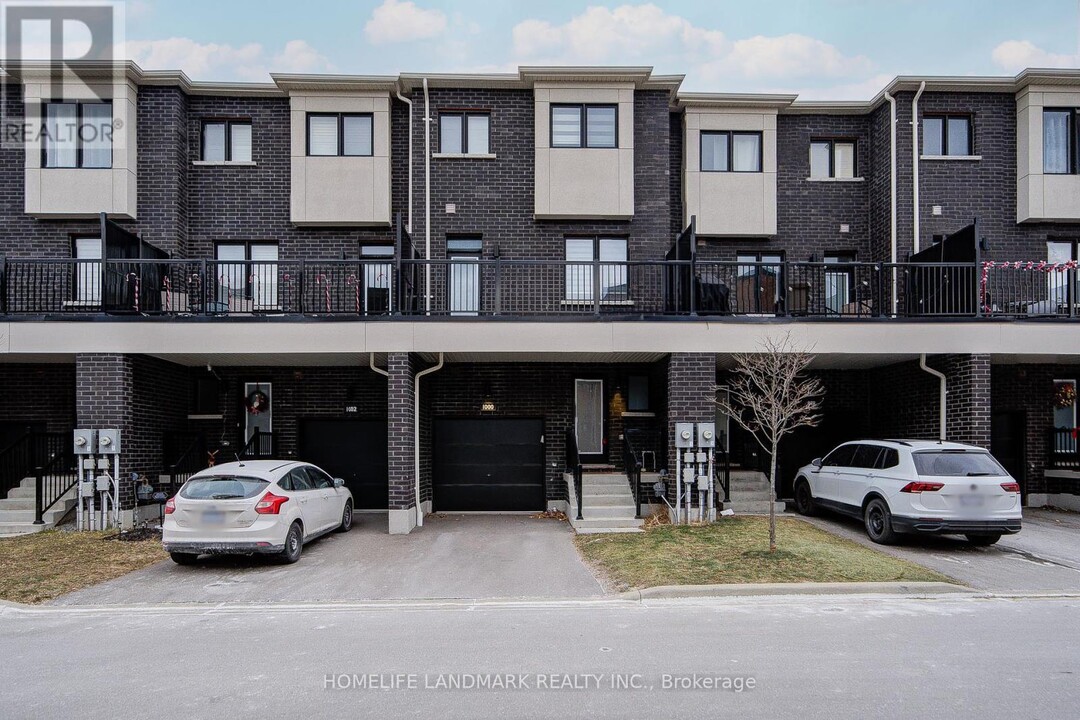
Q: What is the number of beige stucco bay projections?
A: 5